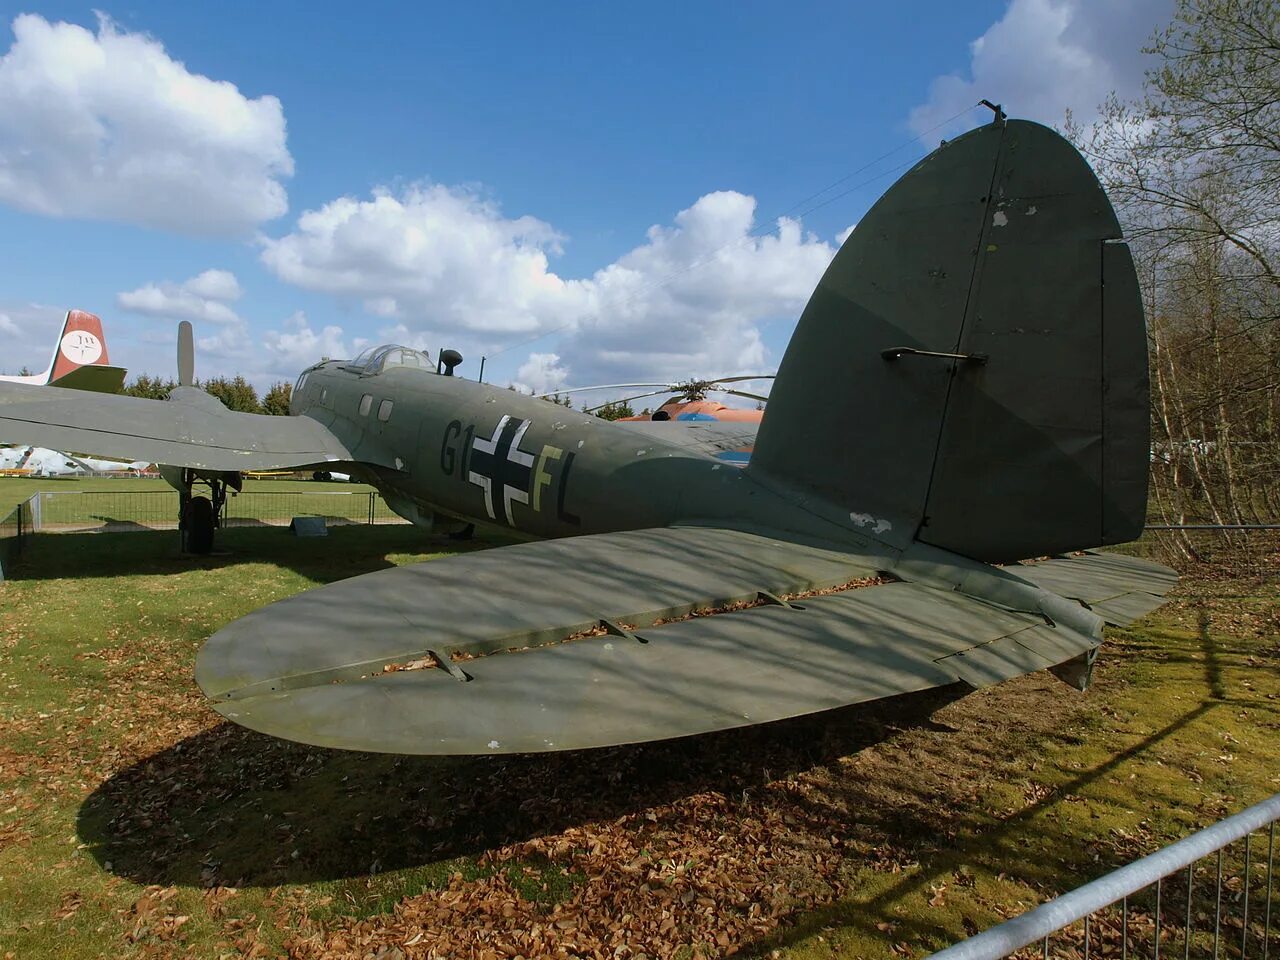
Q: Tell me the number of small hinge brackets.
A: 3